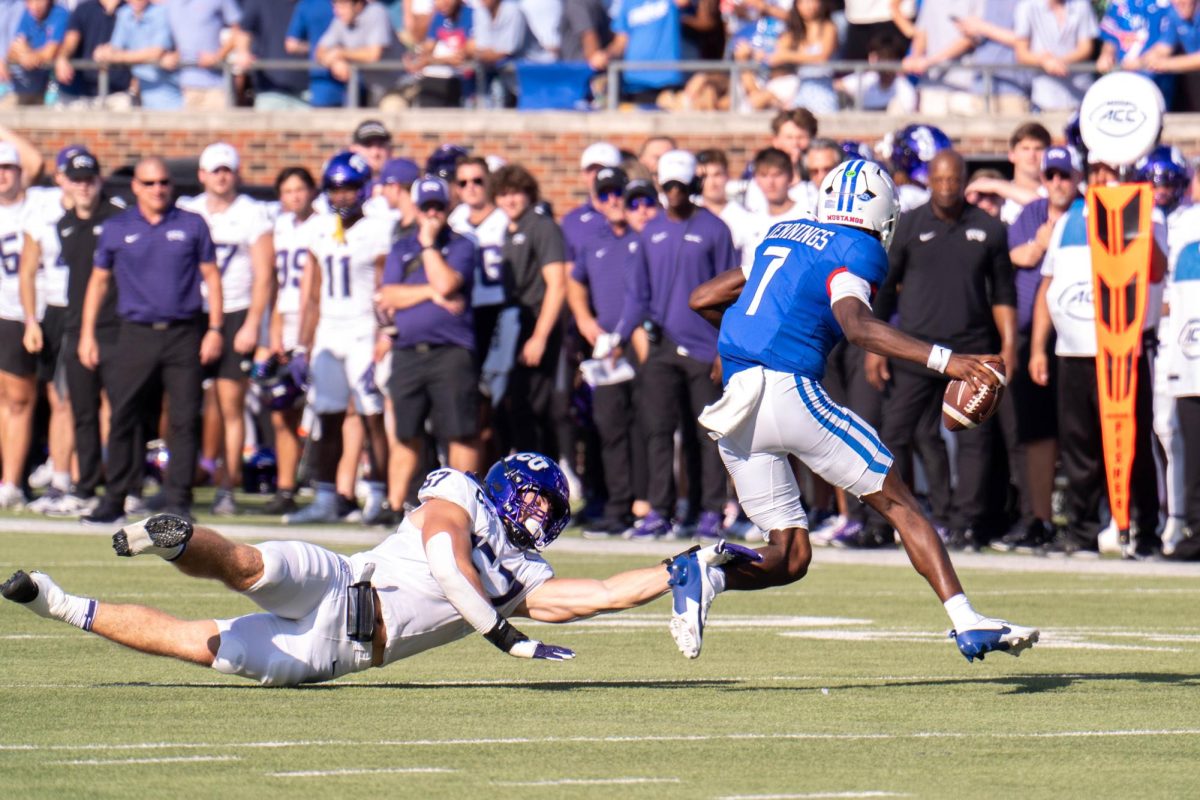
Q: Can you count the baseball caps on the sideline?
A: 12